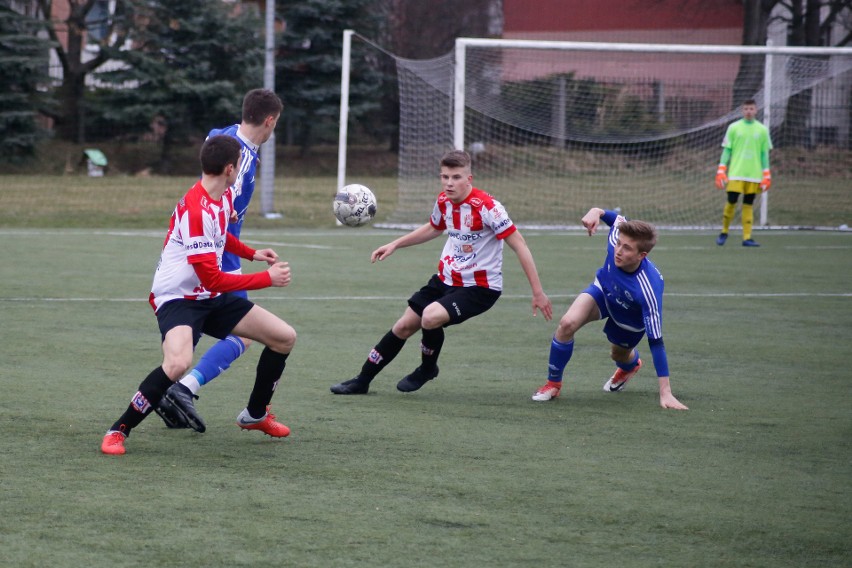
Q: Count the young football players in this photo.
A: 5